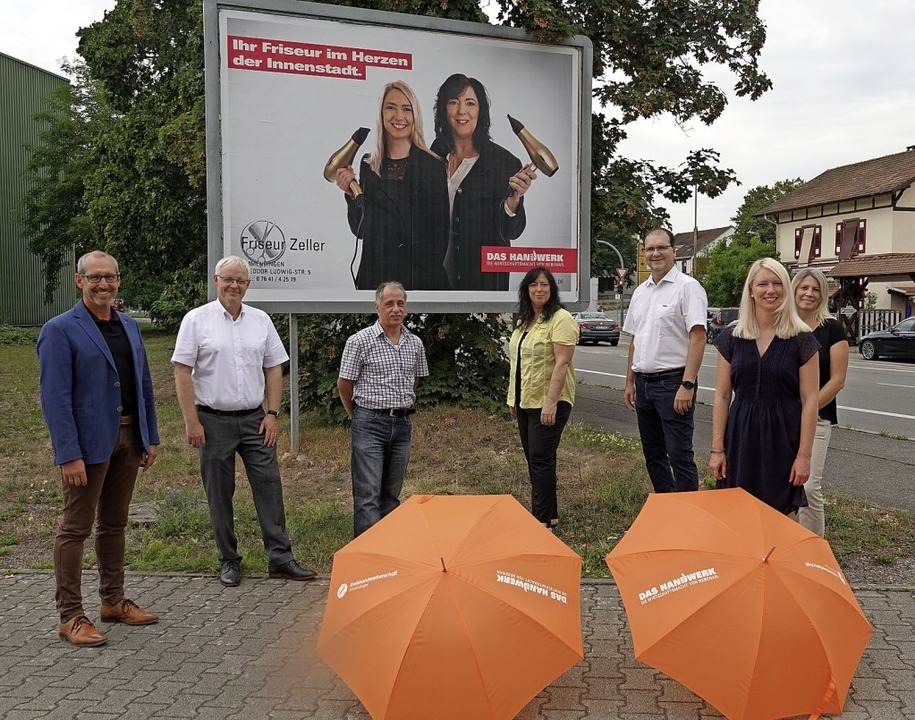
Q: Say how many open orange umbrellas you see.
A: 2